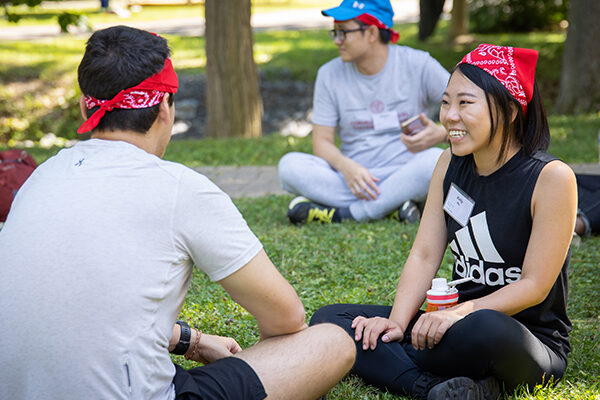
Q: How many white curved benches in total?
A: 0